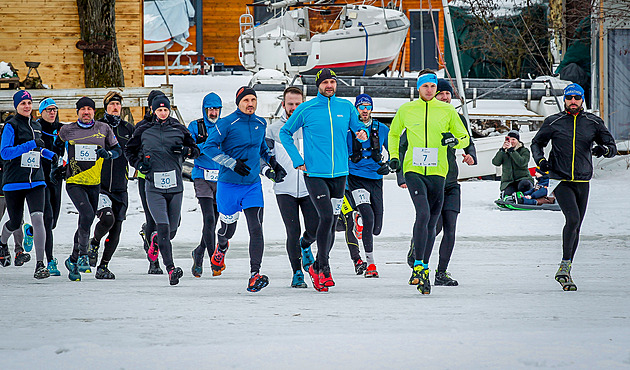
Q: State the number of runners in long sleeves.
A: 14